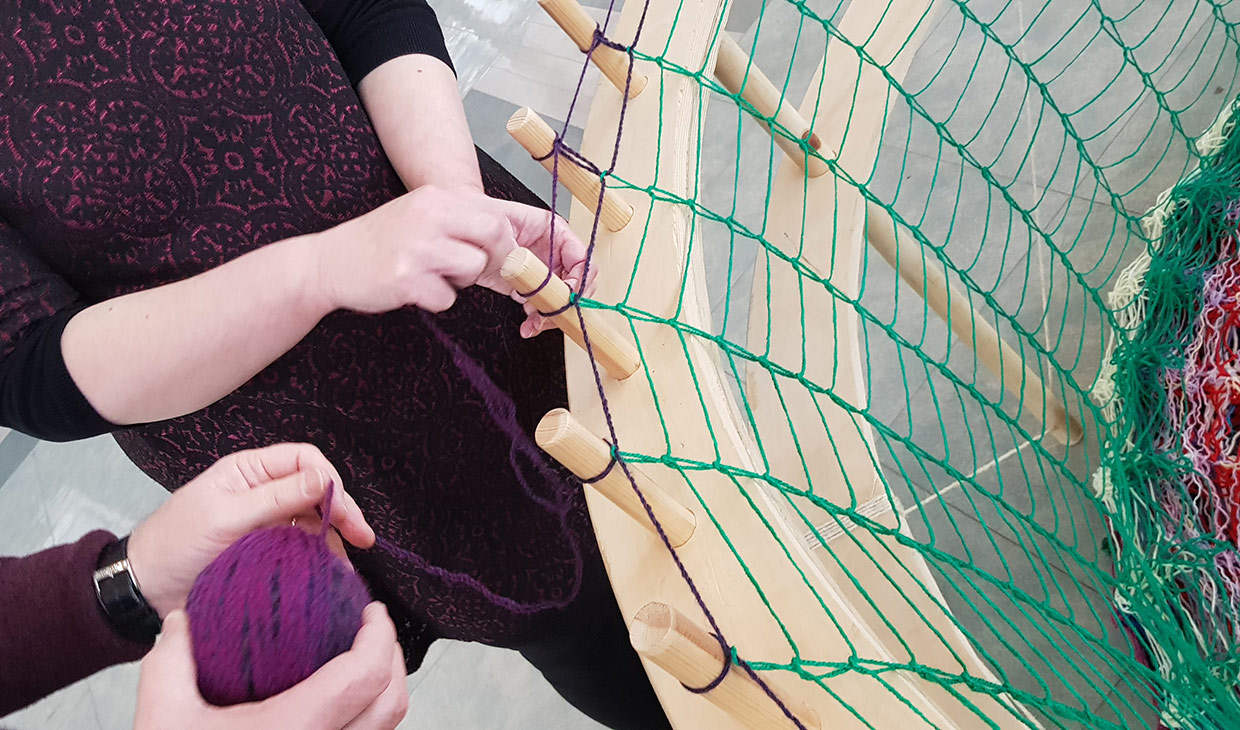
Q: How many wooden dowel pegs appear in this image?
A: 5